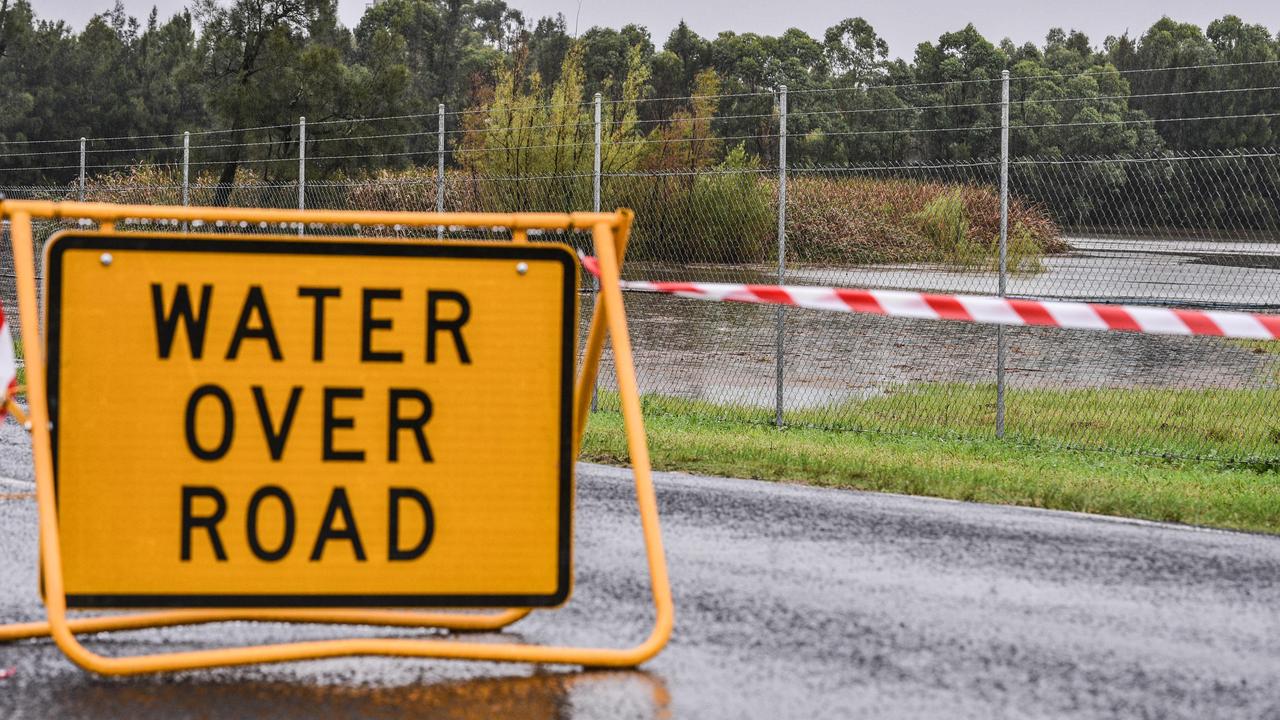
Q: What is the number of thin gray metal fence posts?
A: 7